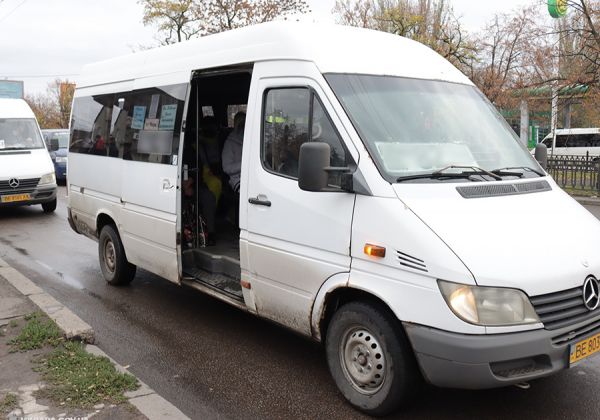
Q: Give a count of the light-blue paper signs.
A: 2